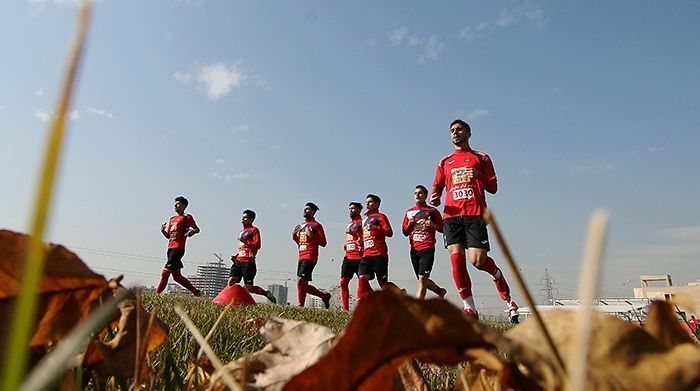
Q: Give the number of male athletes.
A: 7